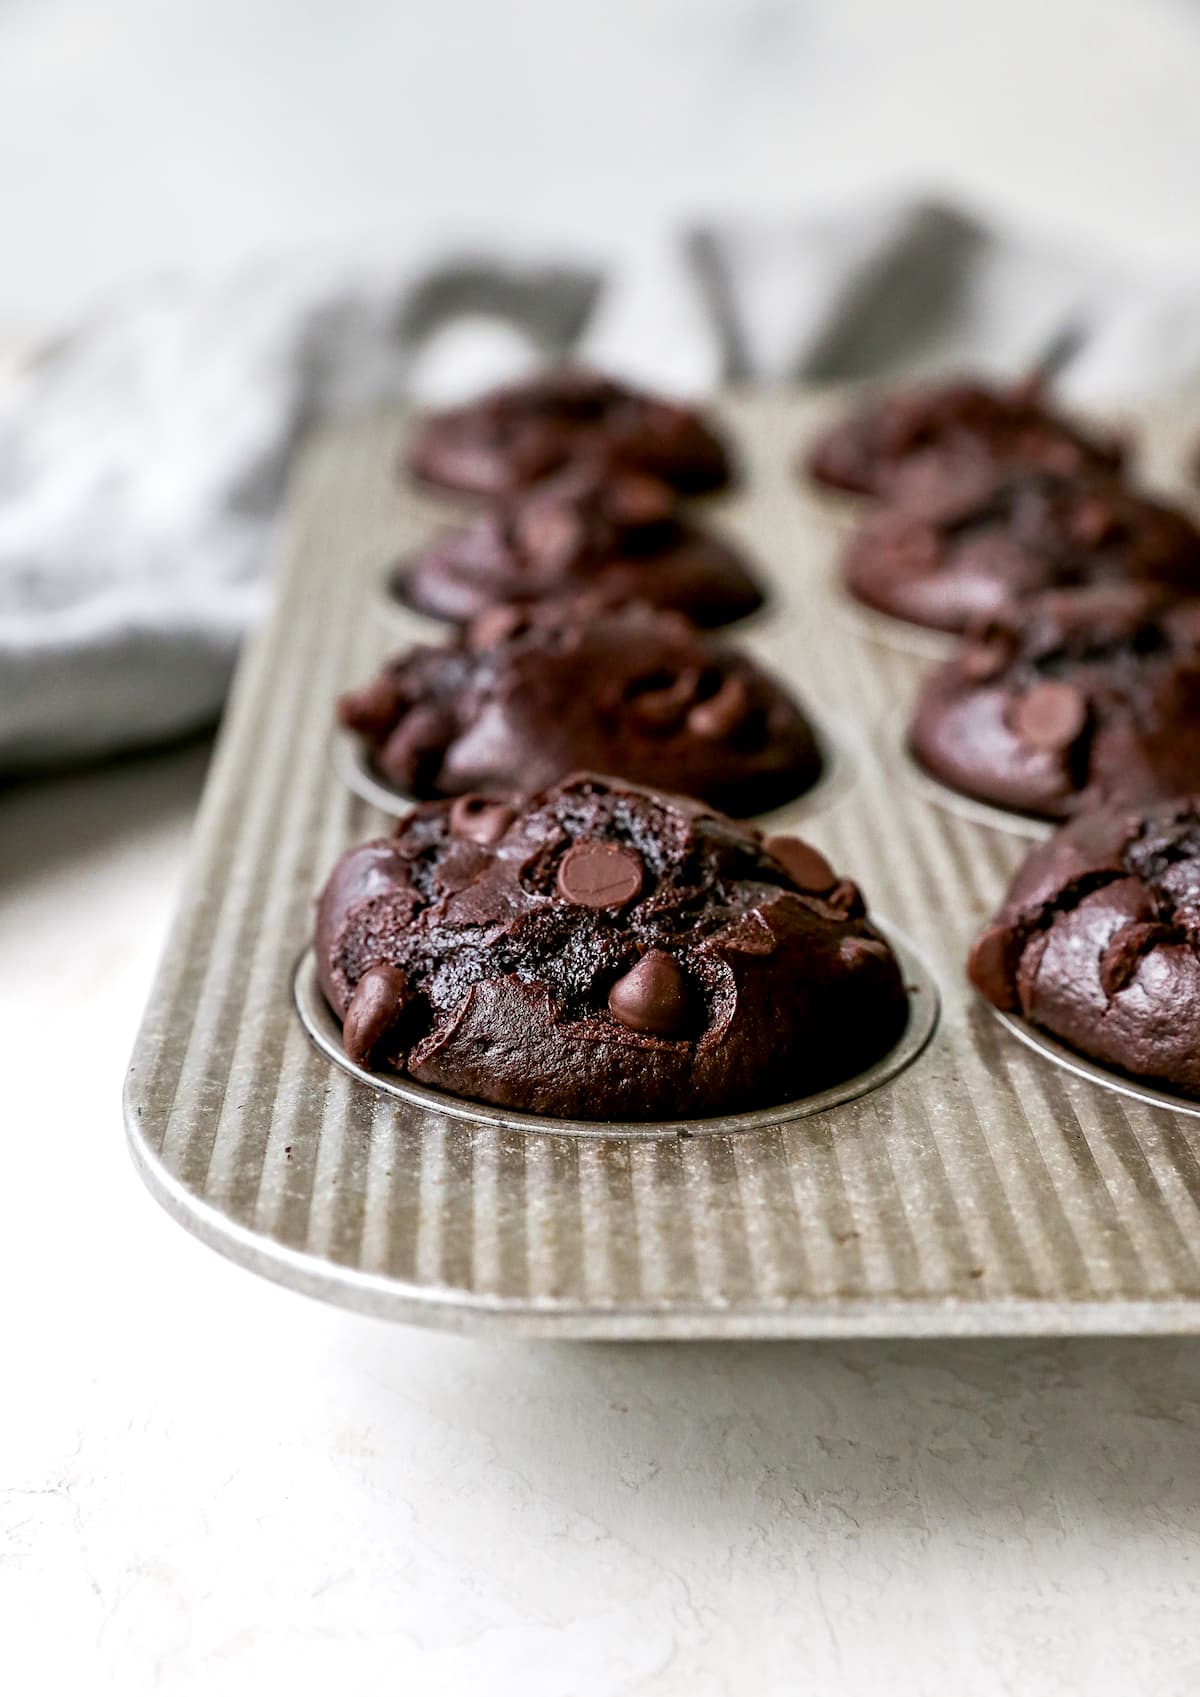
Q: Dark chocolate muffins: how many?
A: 8